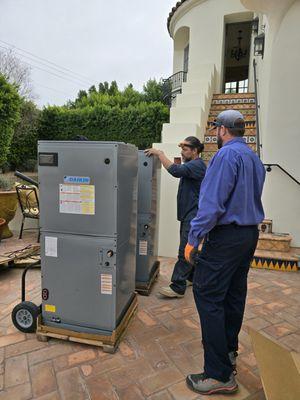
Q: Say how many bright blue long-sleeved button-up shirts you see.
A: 1